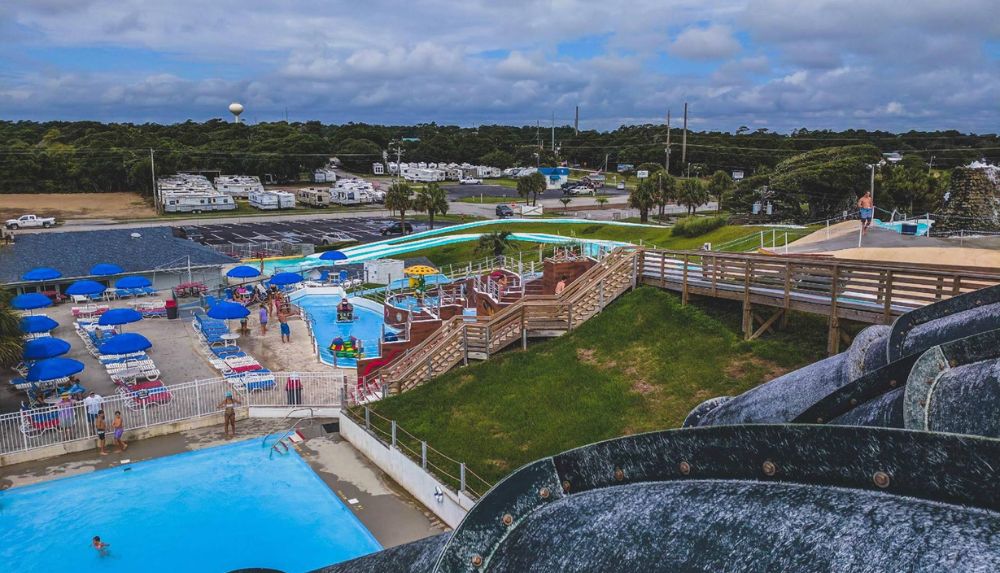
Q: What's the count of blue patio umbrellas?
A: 14